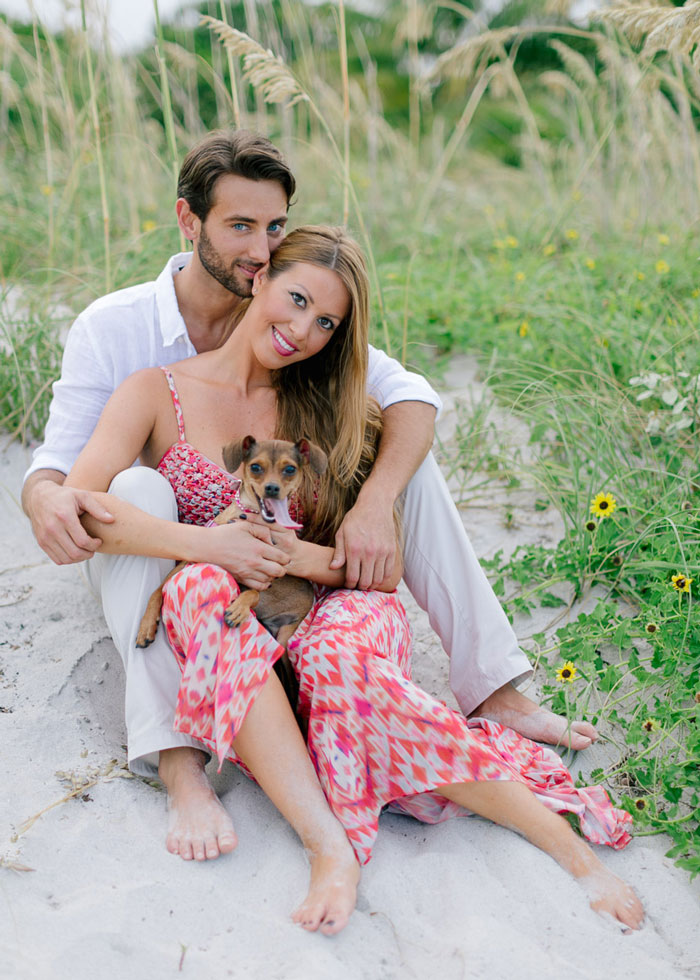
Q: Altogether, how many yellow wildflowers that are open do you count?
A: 3